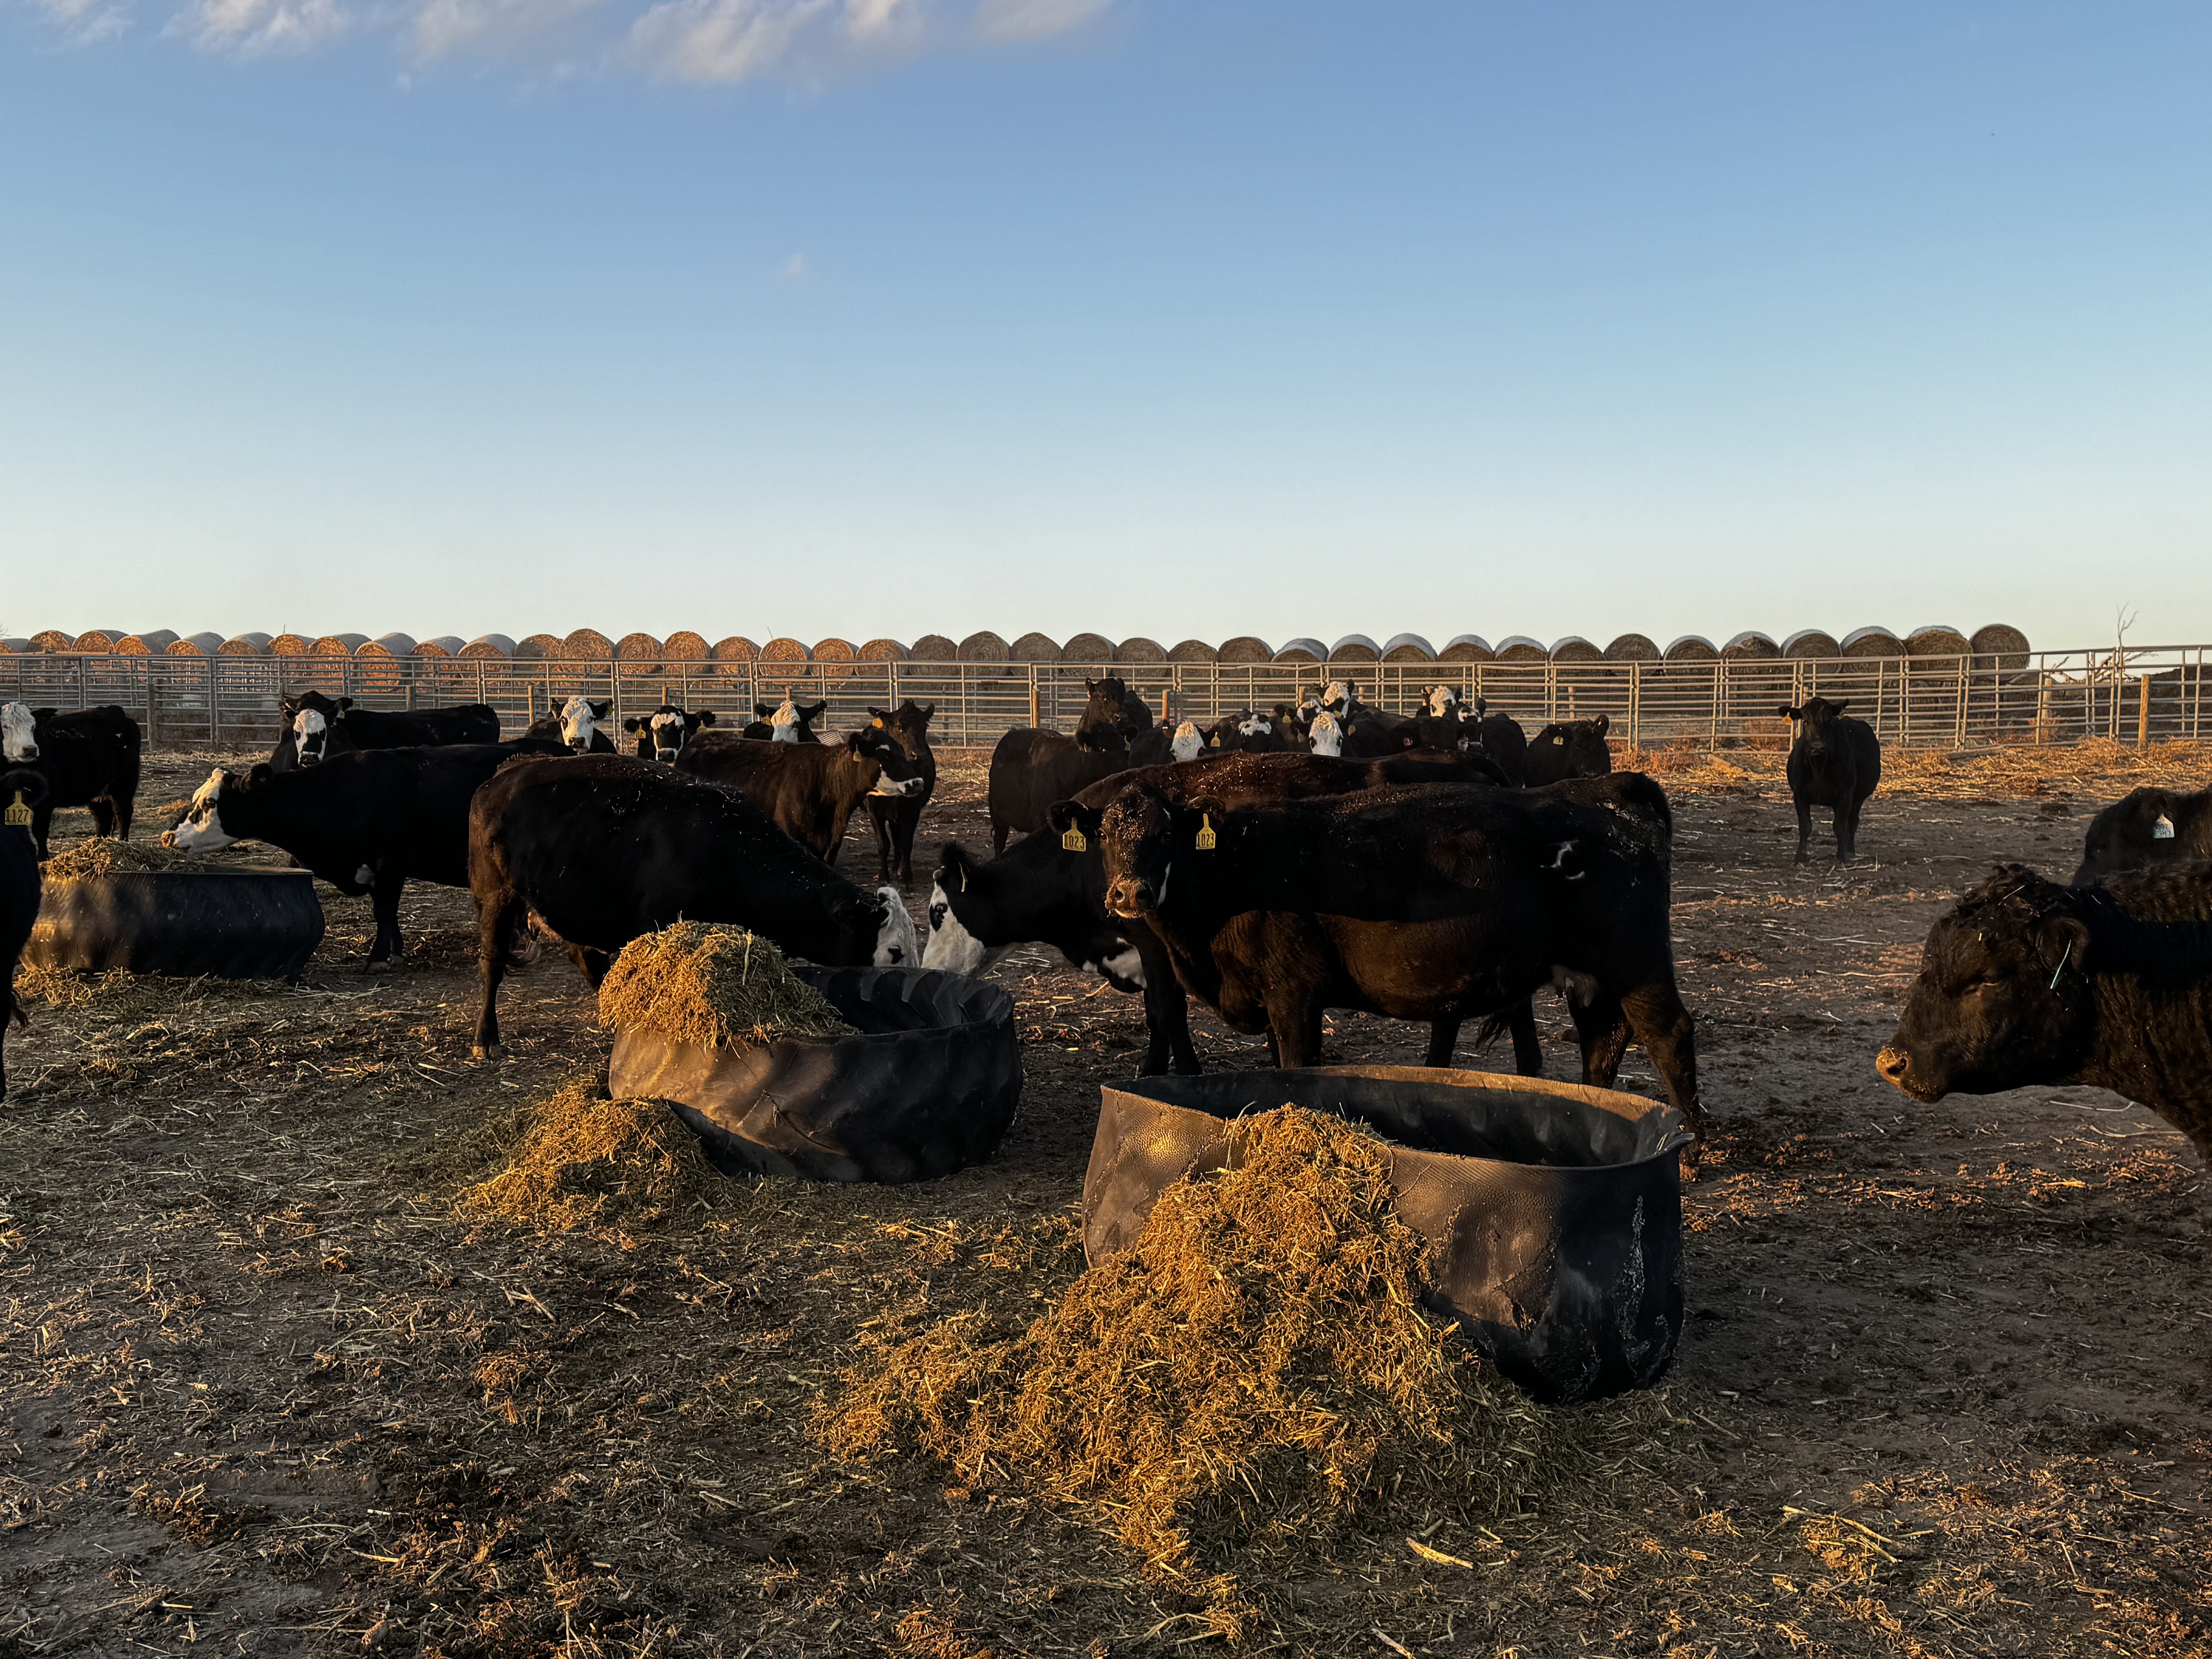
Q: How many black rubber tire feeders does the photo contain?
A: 3